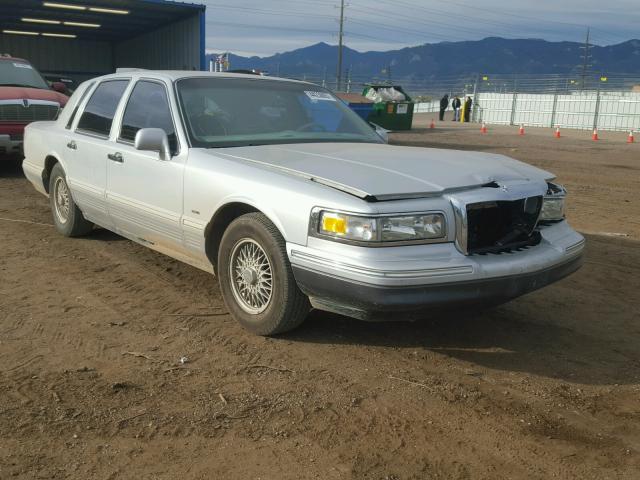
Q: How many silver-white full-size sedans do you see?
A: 1